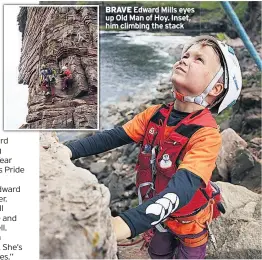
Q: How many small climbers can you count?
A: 2